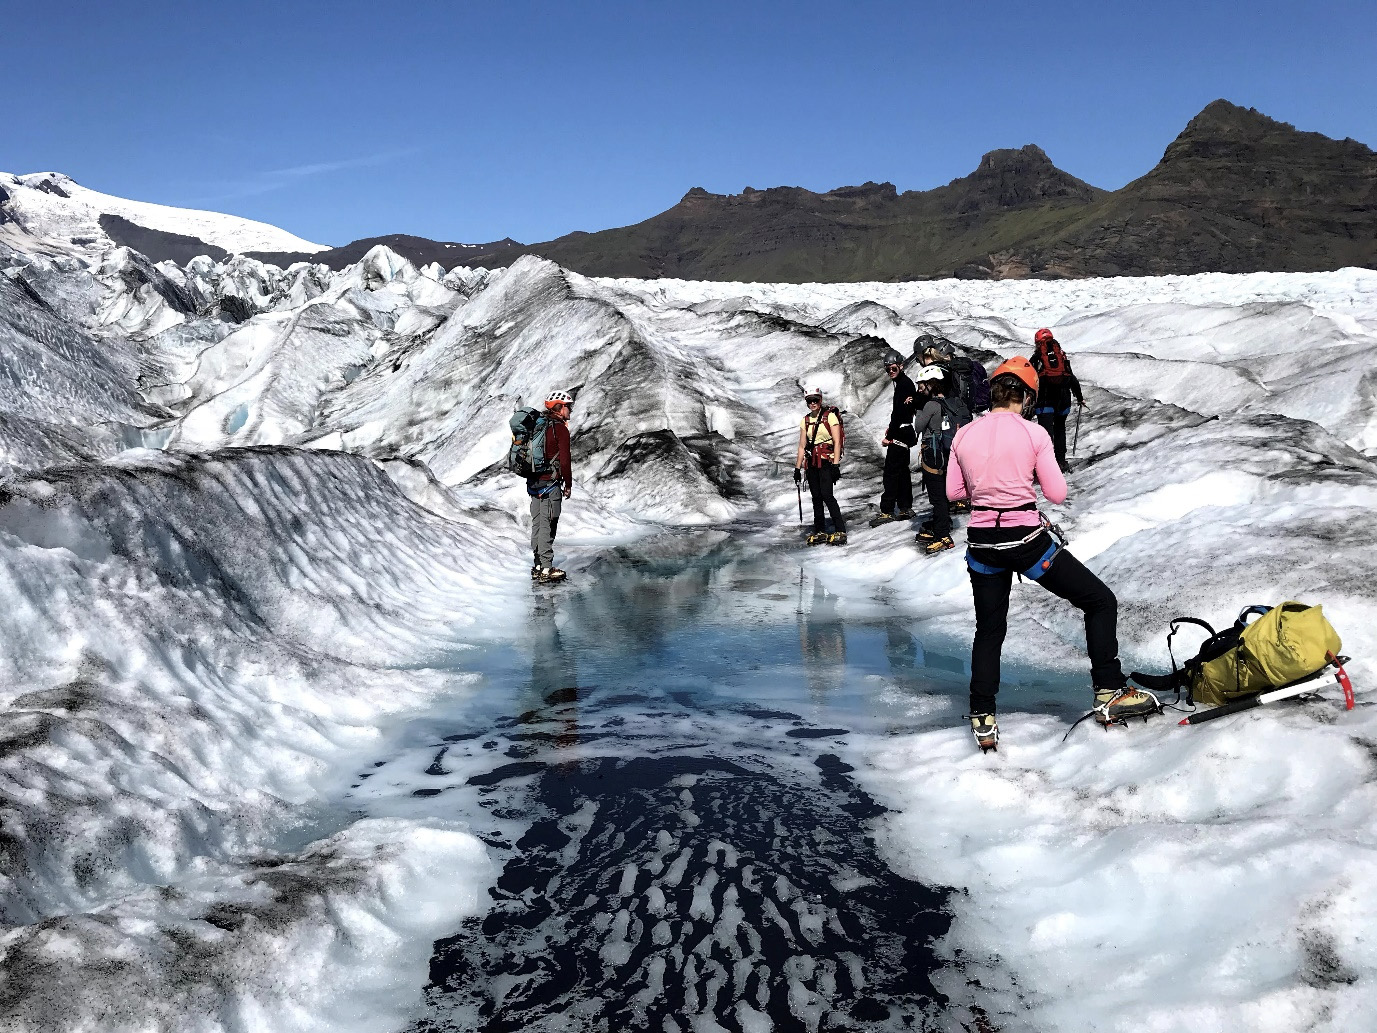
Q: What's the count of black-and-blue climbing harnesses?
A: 3